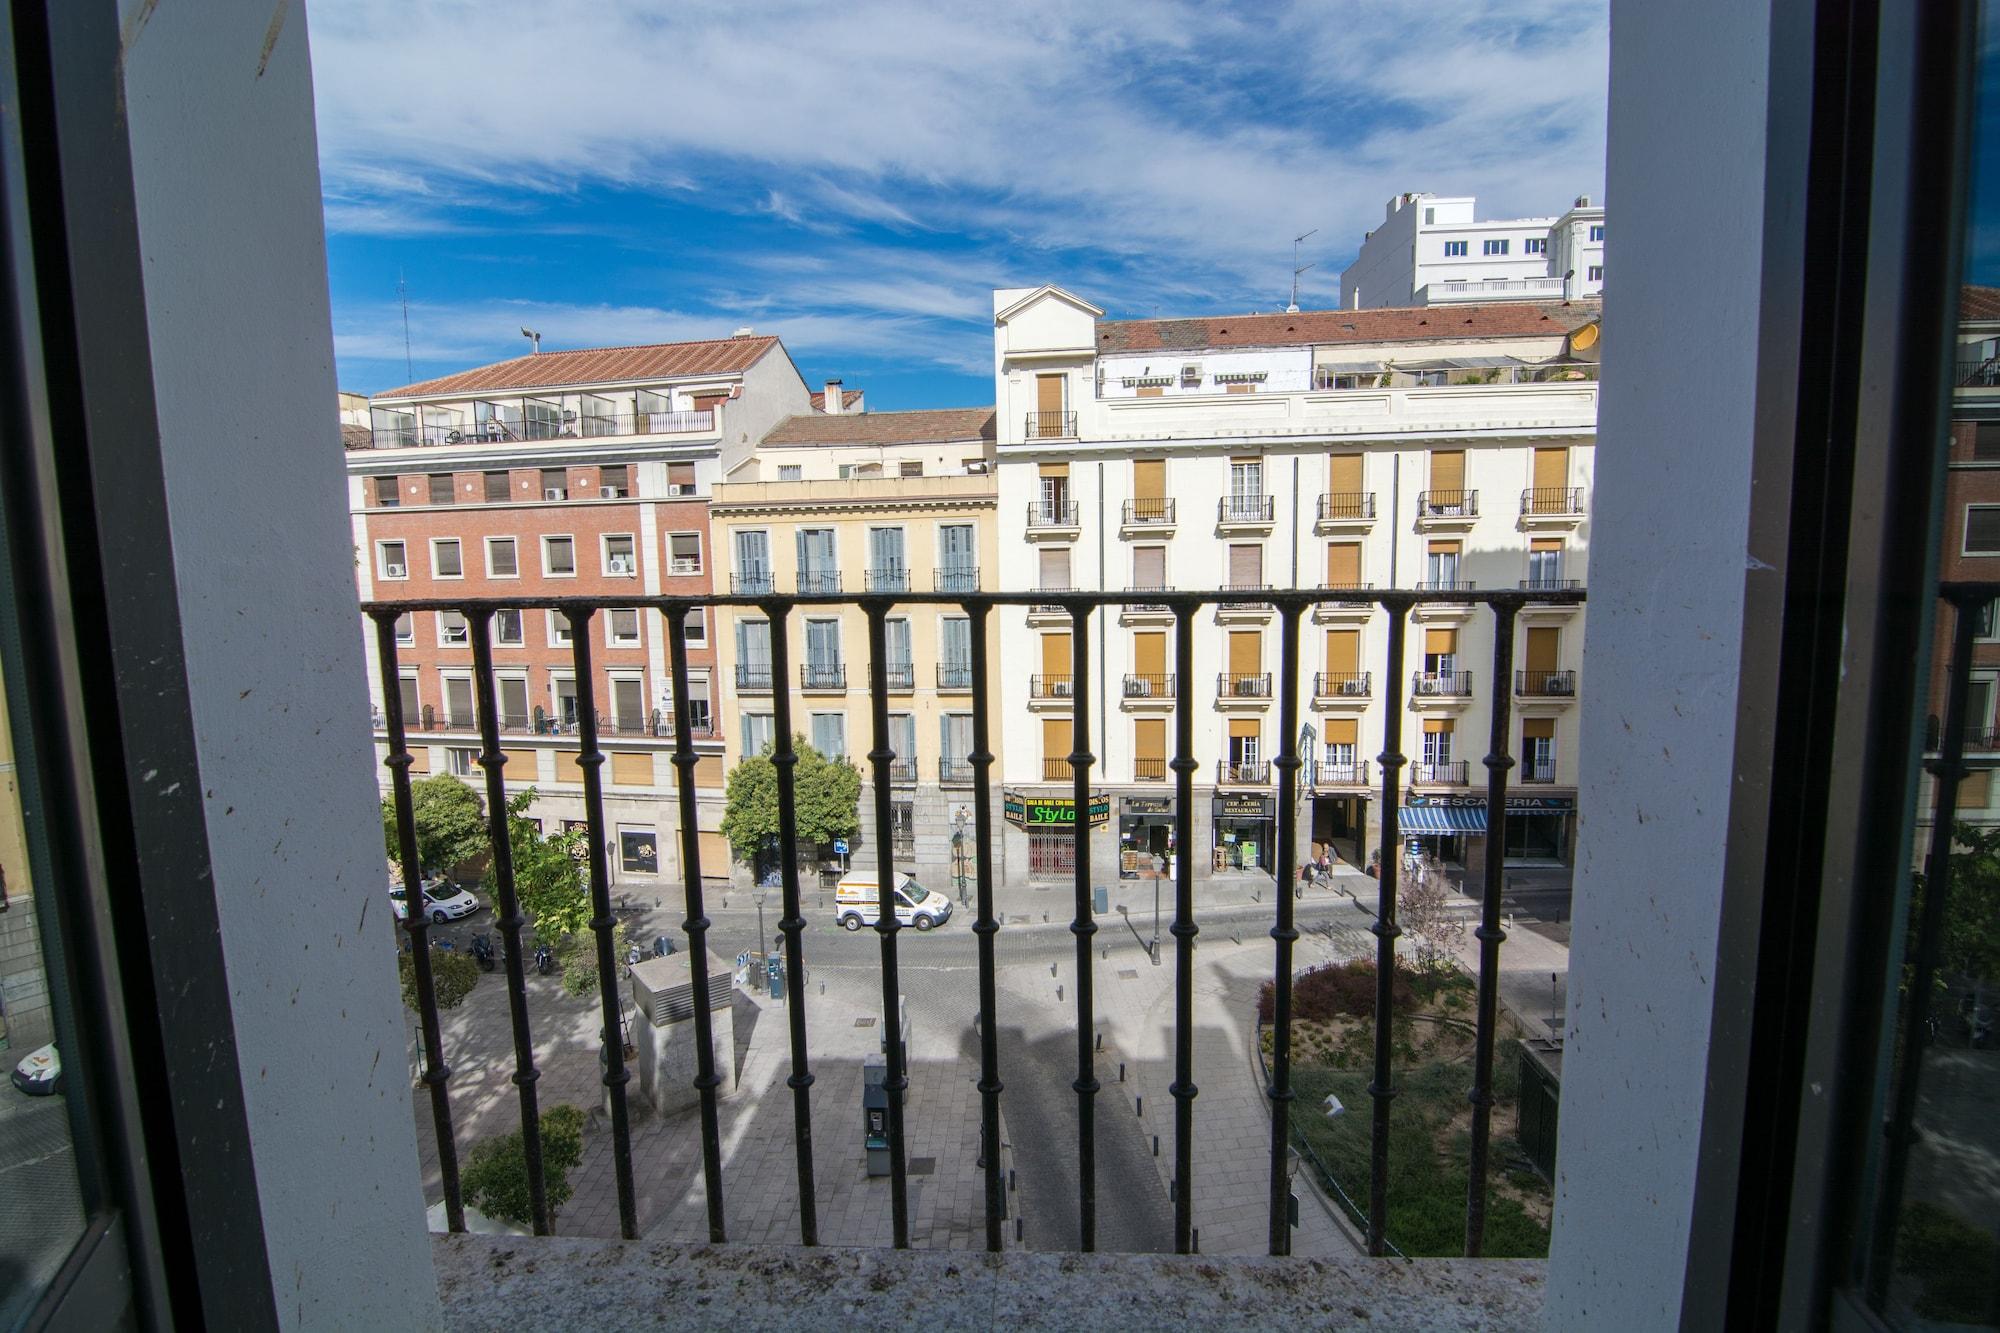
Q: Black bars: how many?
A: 12